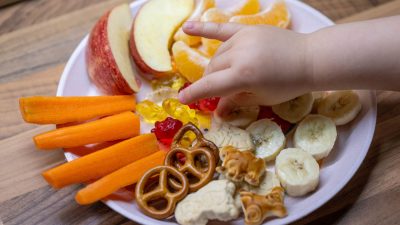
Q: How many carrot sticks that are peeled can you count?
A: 4